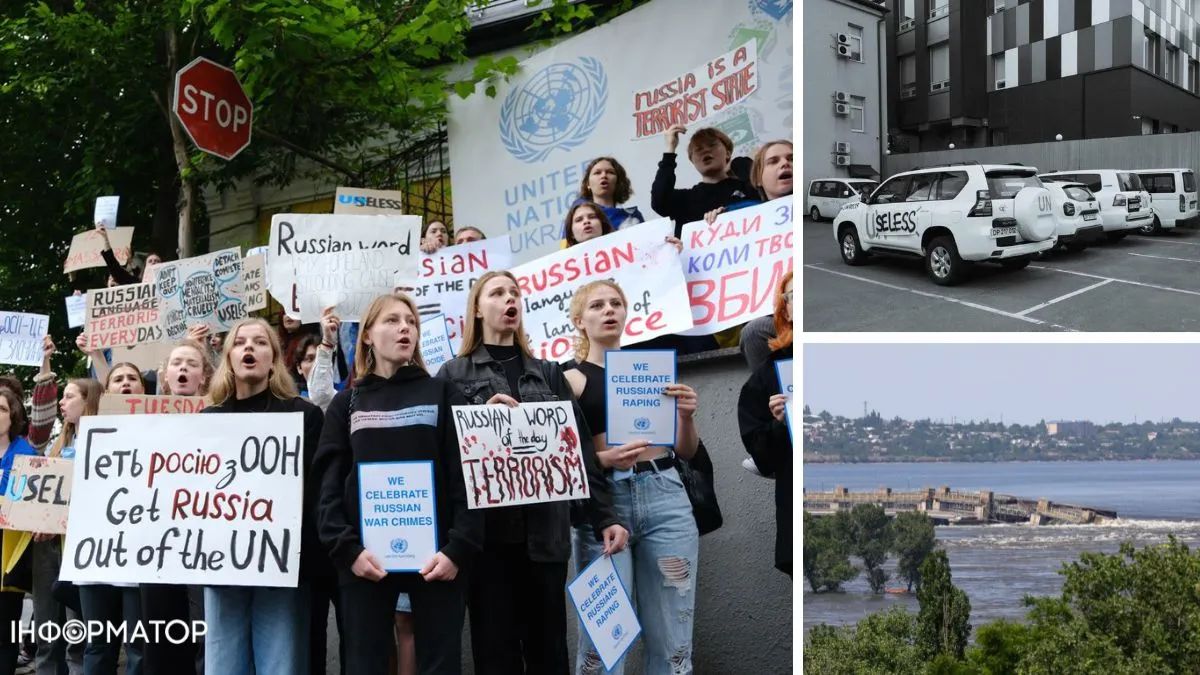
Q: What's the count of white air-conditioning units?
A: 6